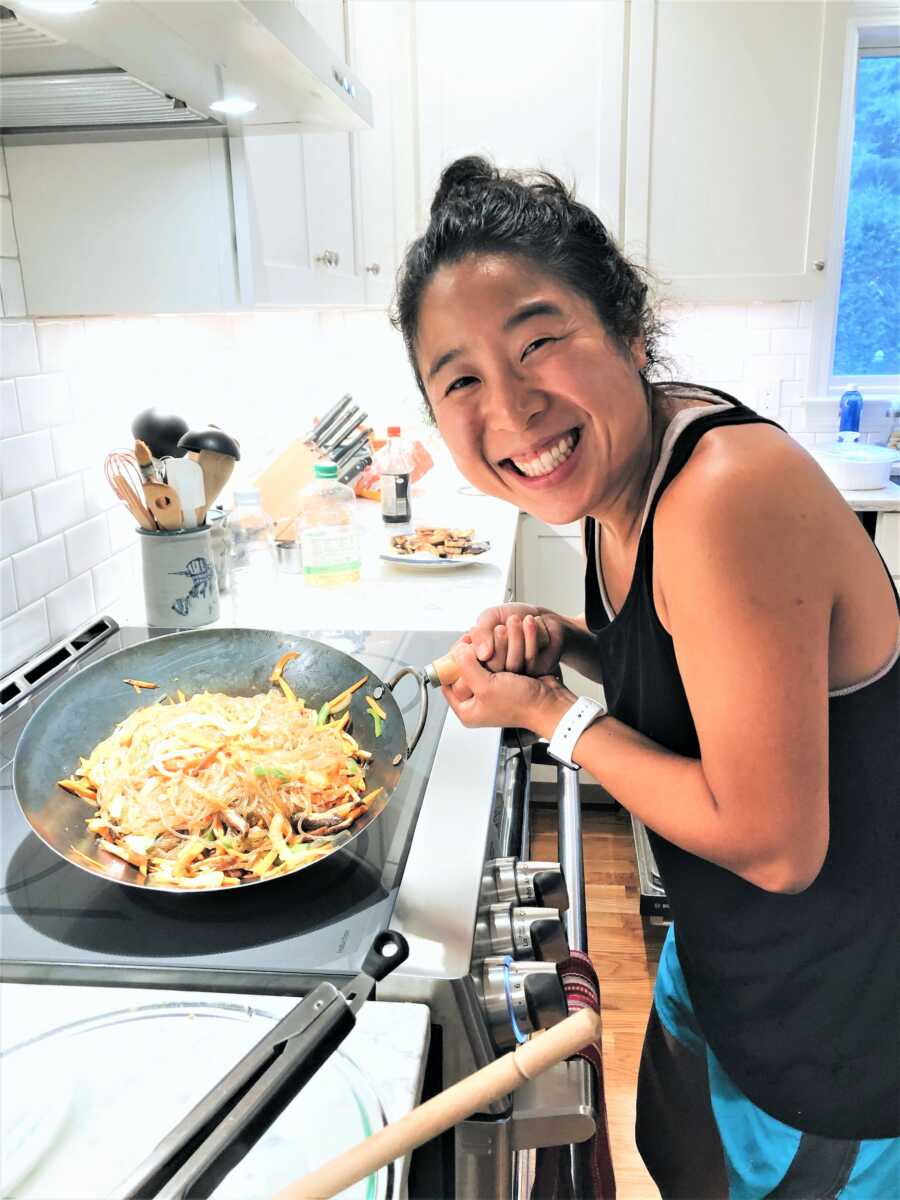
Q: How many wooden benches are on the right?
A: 0